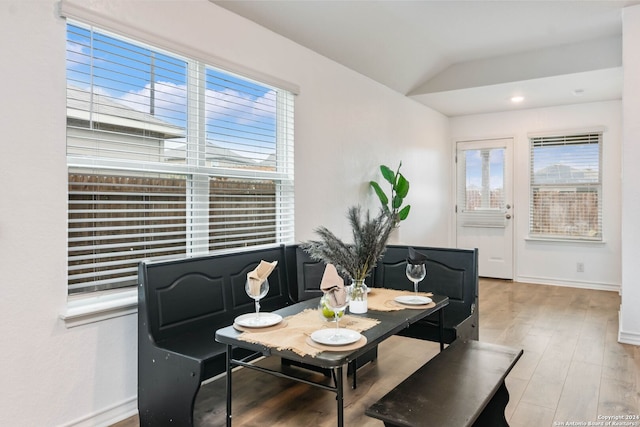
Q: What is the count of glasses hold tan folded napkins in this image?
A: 2